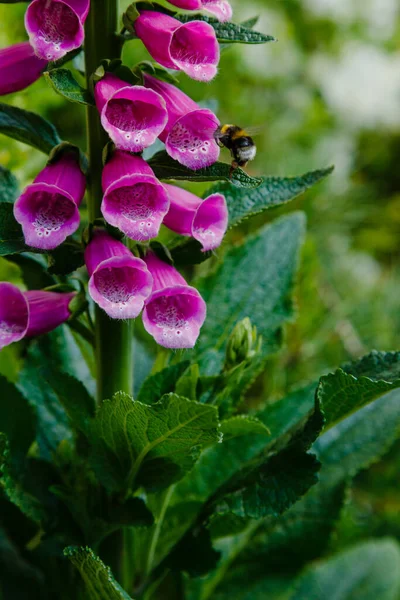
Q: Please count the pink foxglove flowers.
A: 12